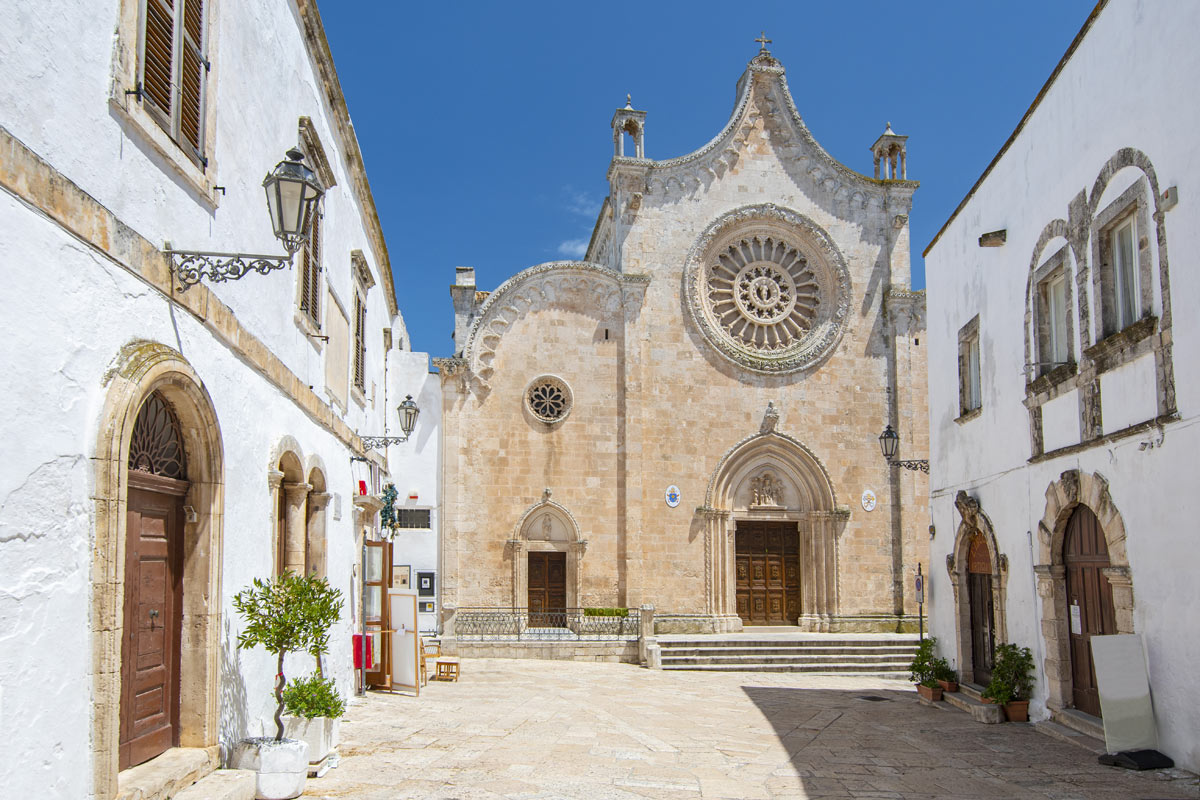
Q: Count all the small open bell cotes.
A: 2